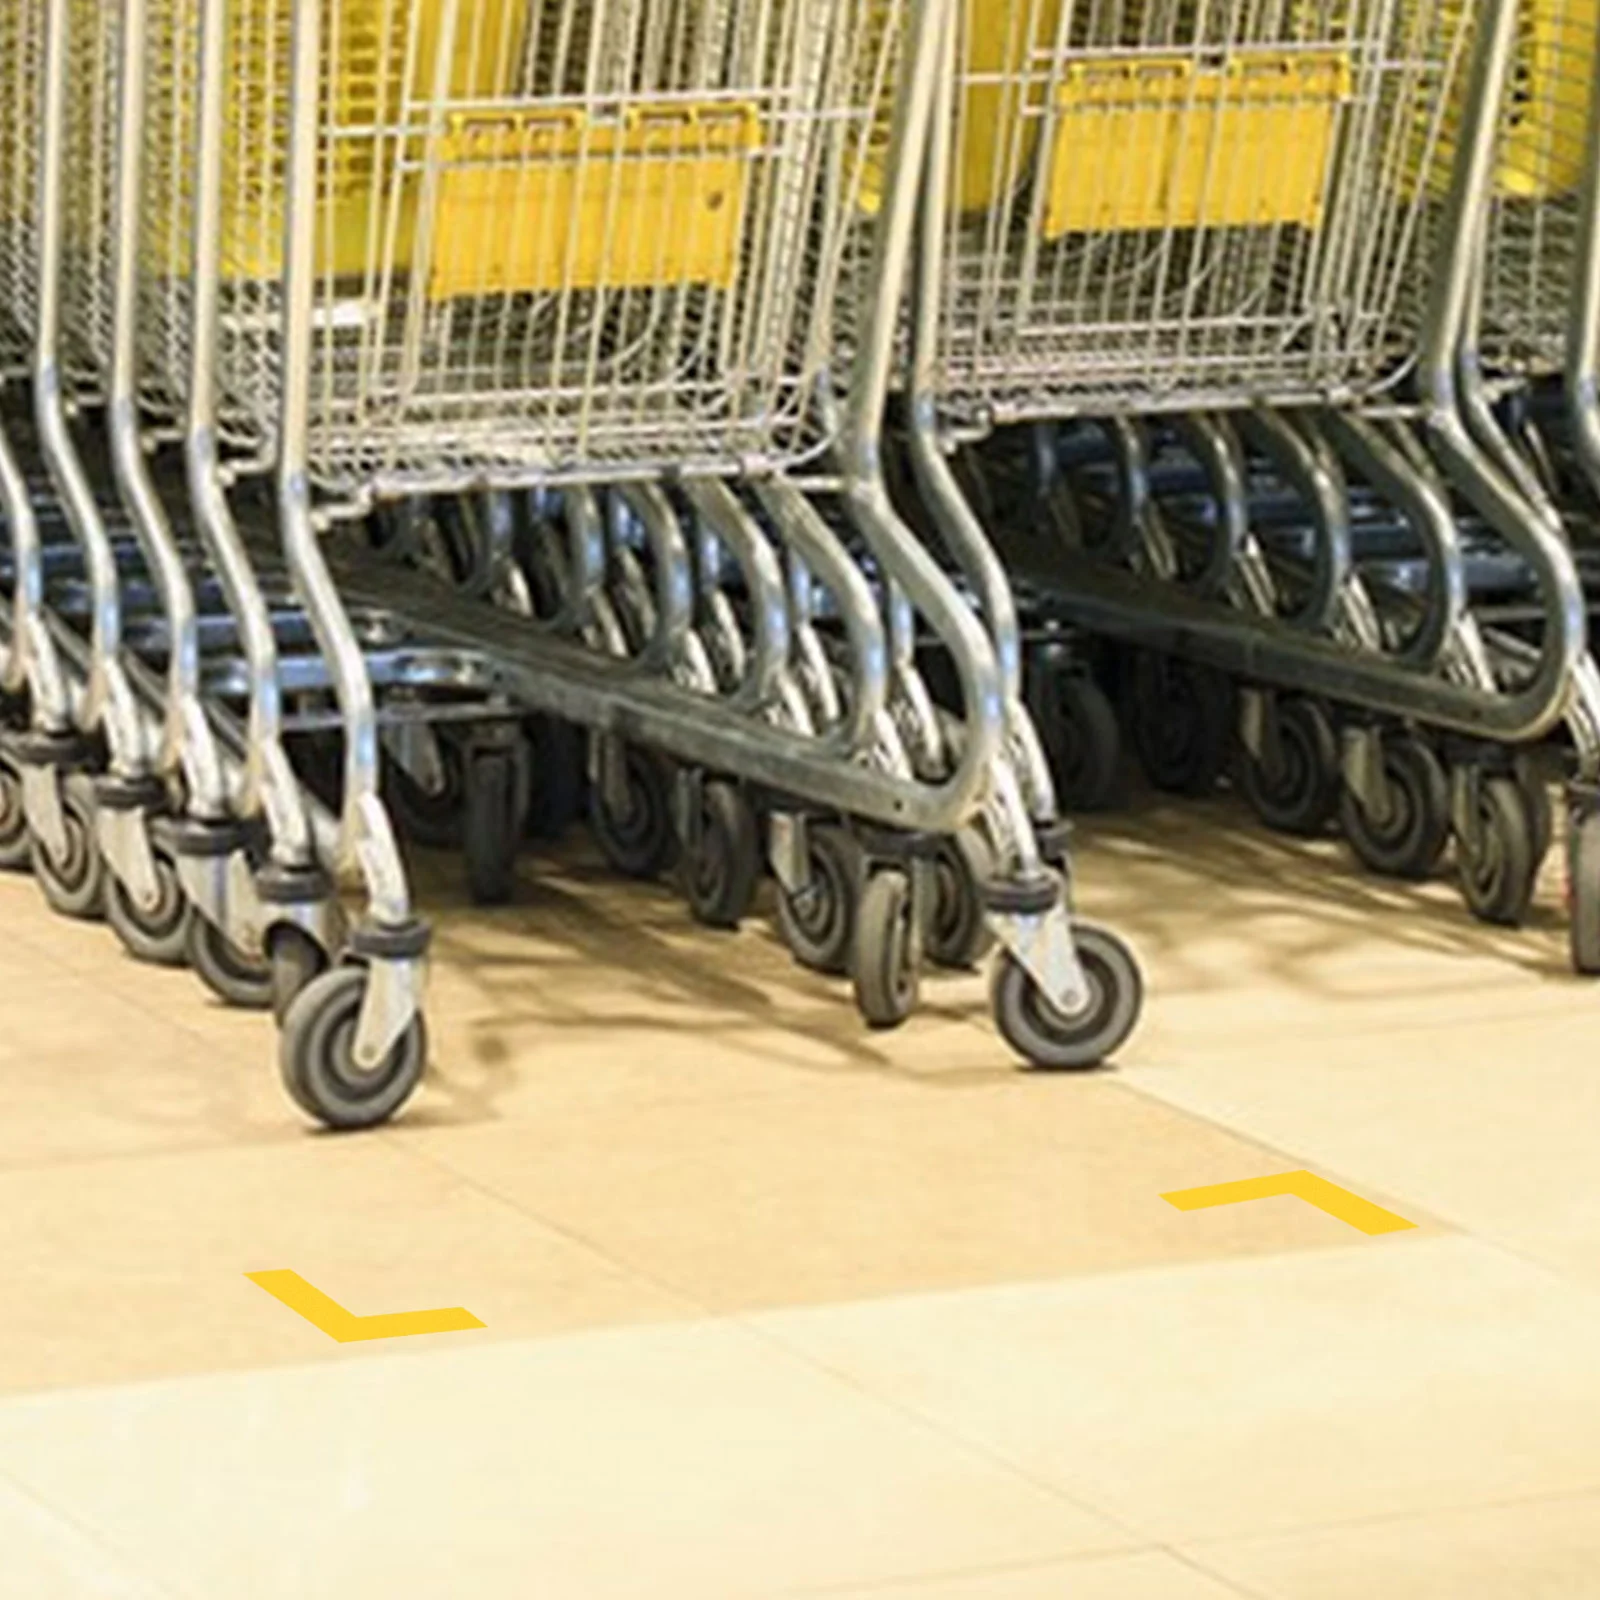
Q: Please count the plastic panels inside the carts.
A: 2